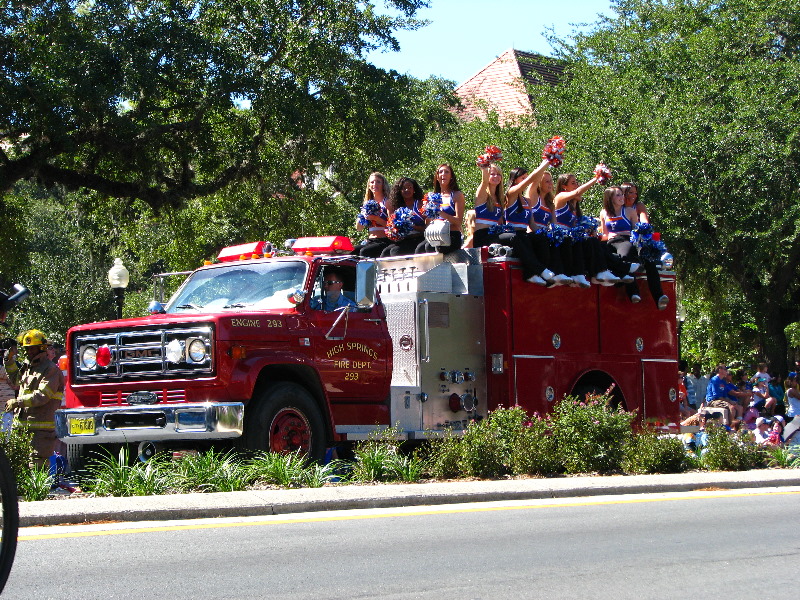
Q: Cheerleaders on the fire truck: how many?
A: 9